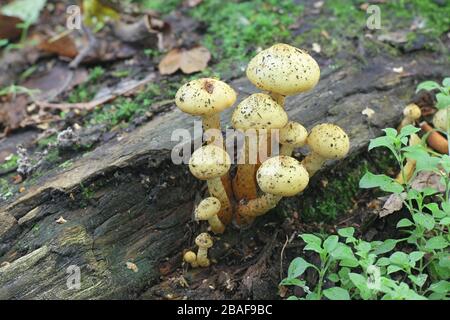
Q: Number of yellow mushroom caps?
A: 12